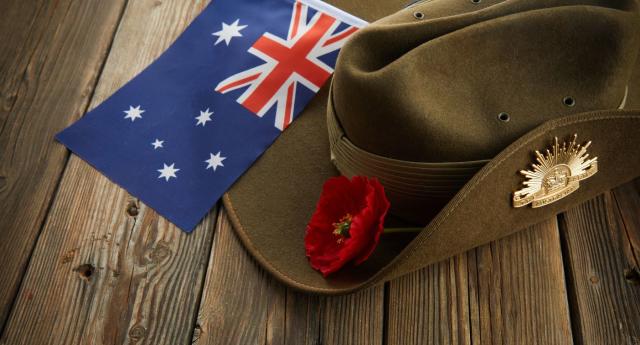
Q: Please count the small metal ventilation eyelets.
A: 4